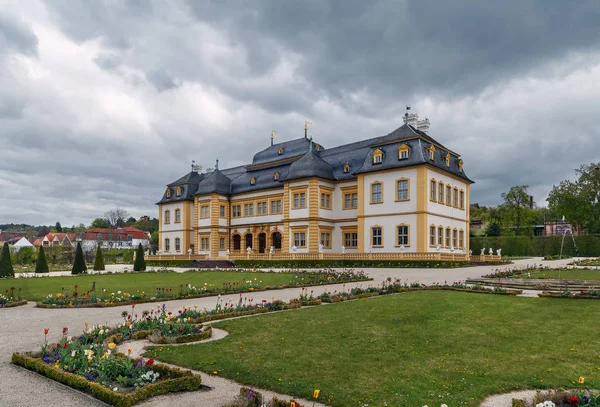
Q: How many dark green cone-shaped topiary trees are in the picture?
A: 5